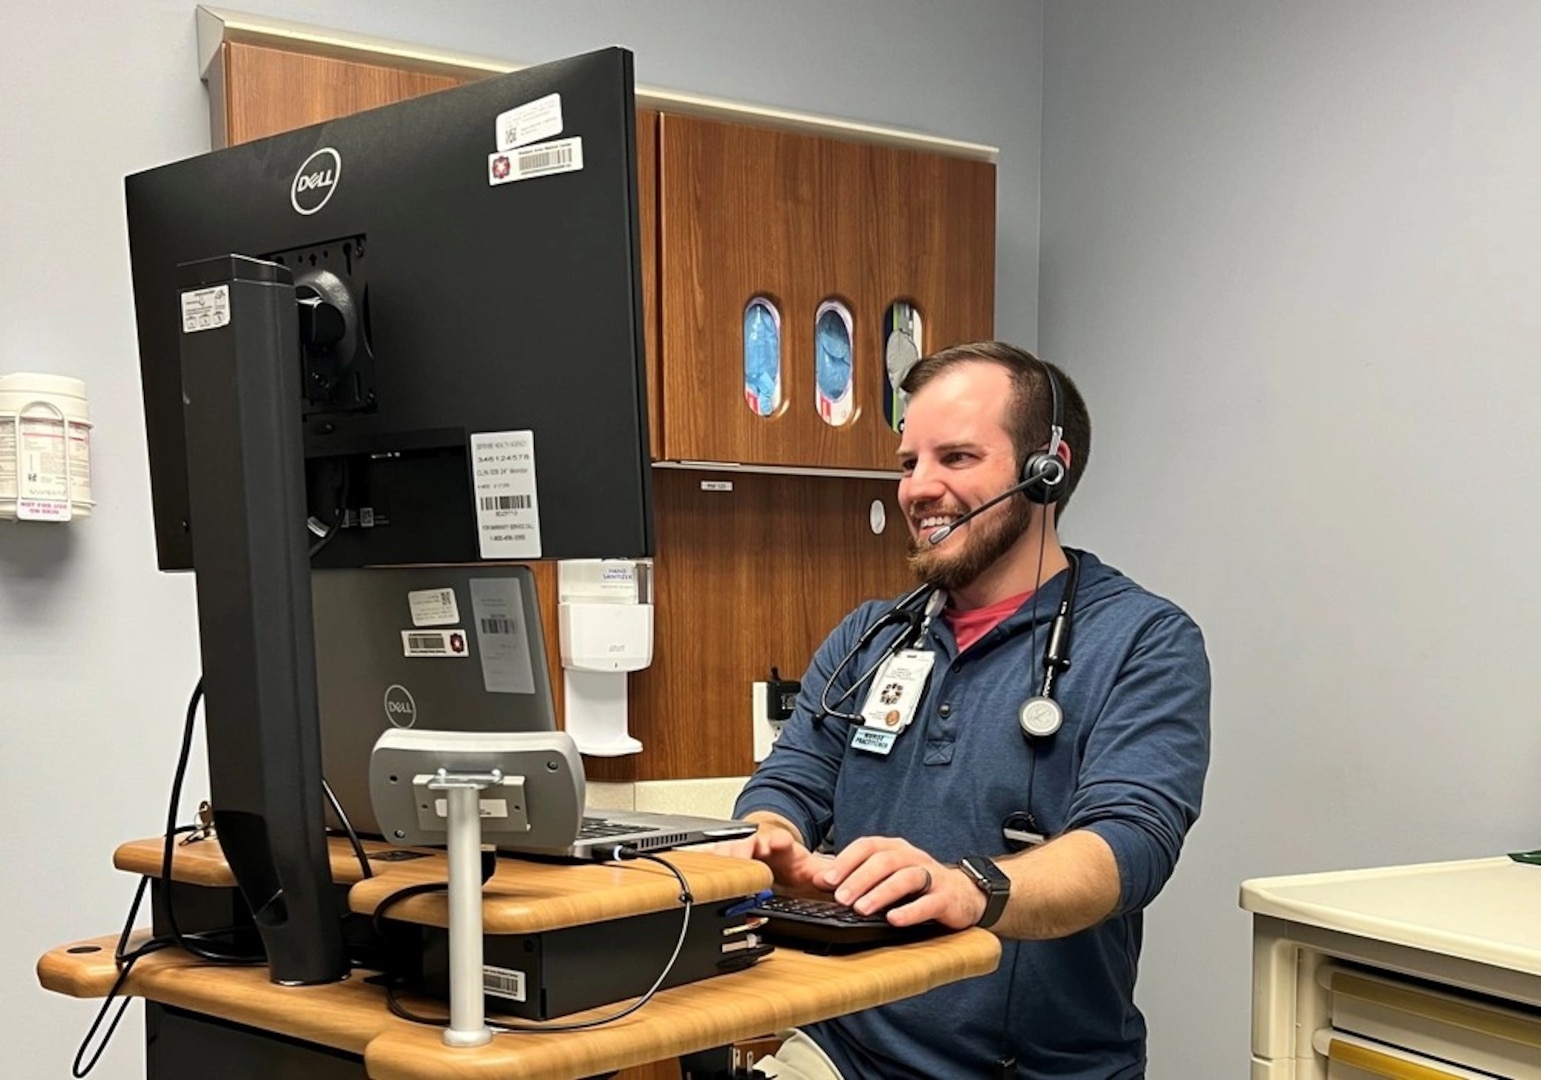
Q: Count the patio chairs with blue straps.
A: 0